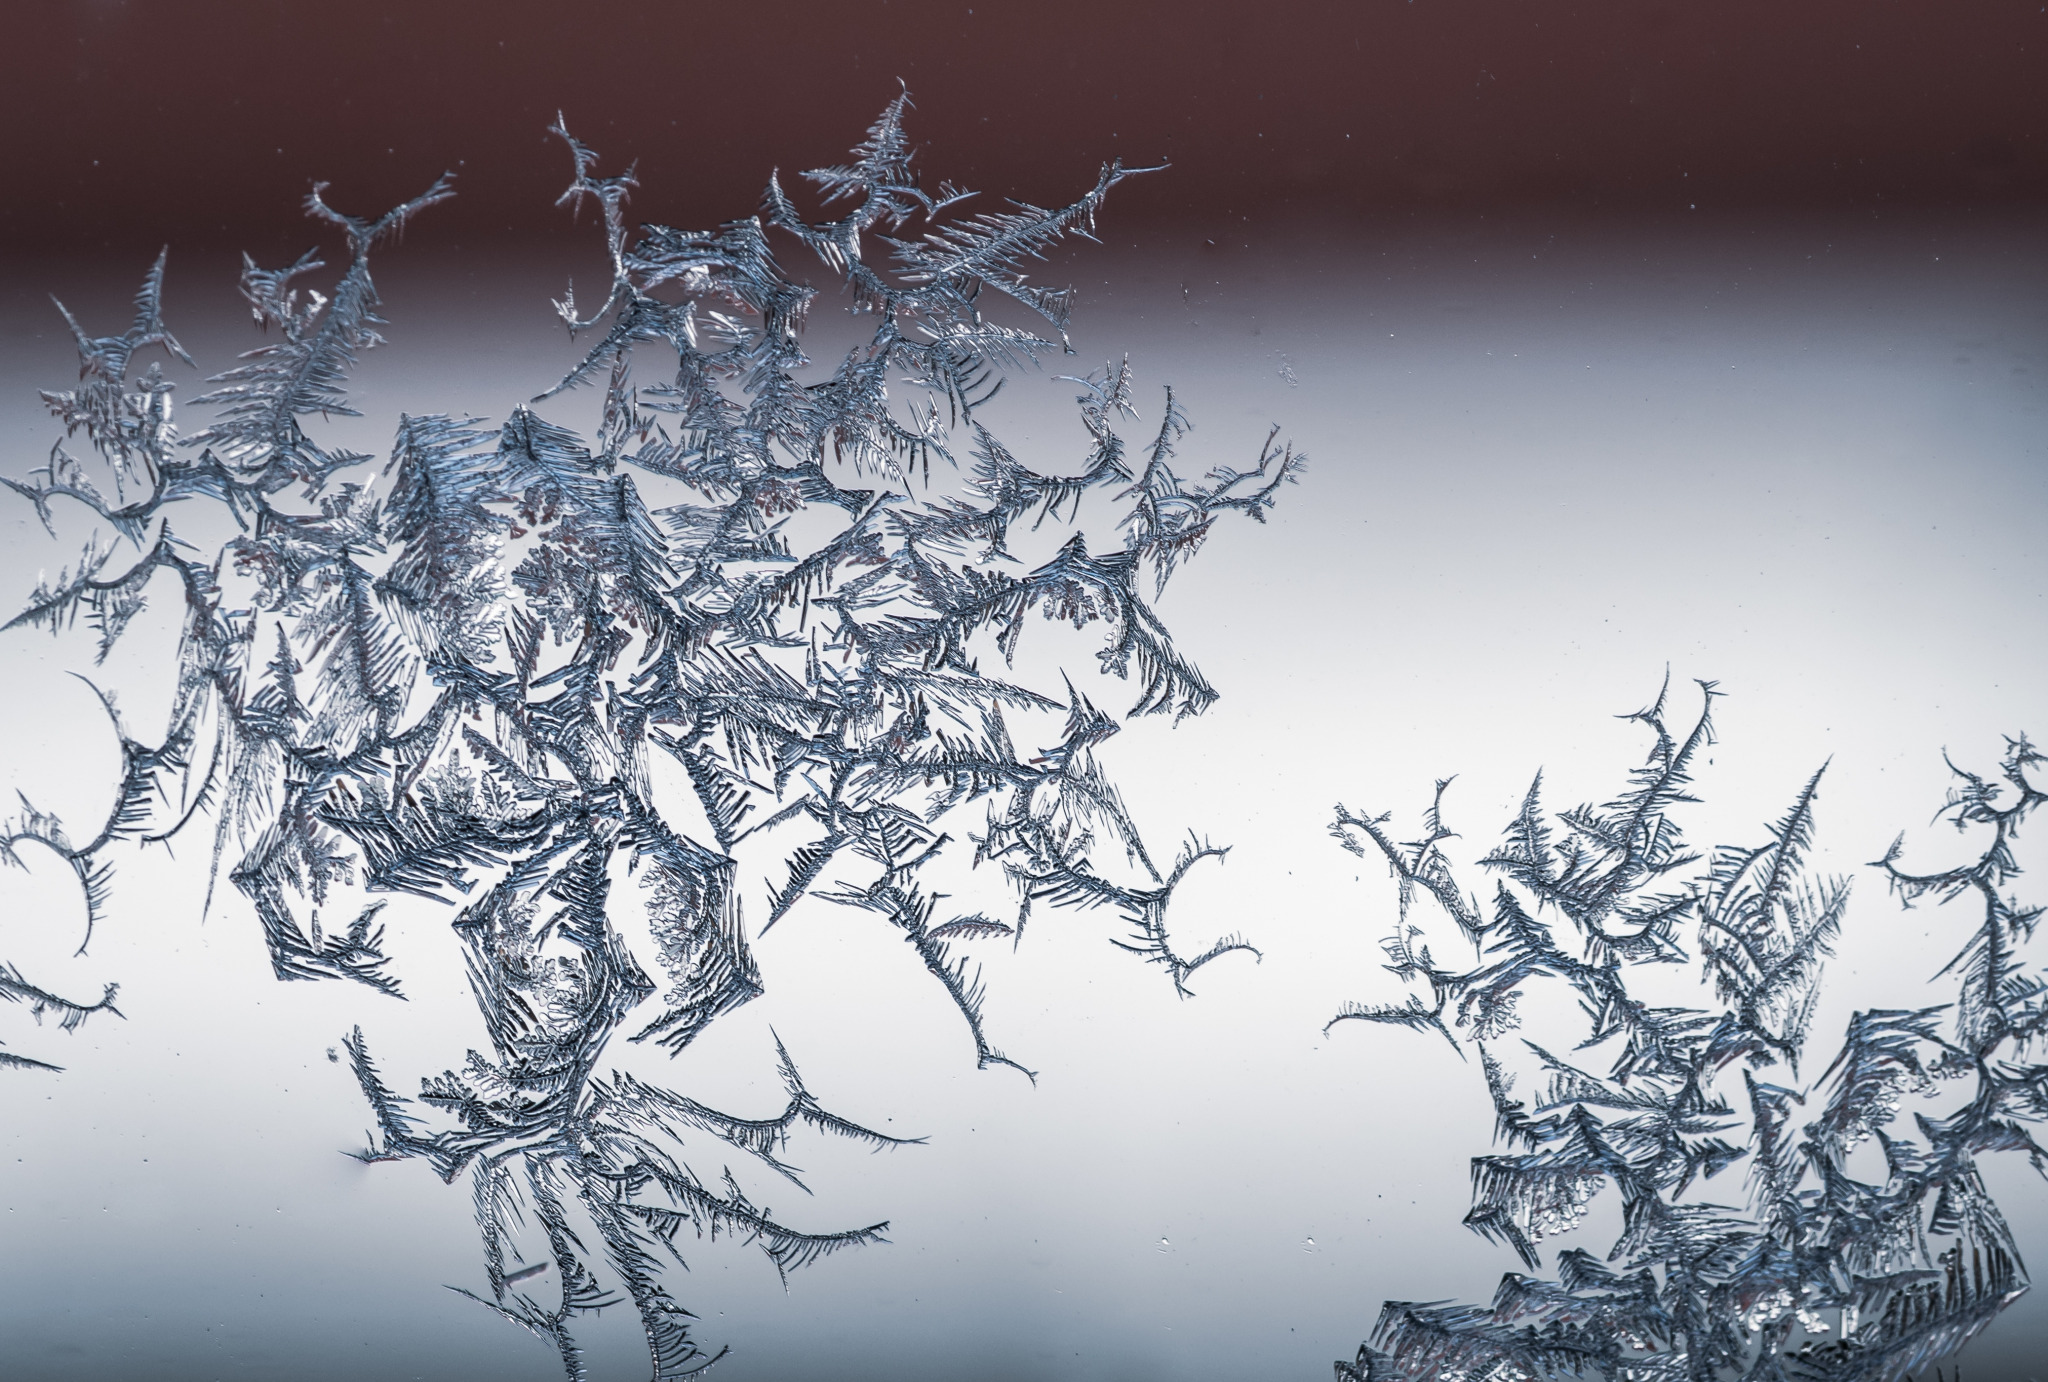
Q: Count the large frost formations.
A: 2